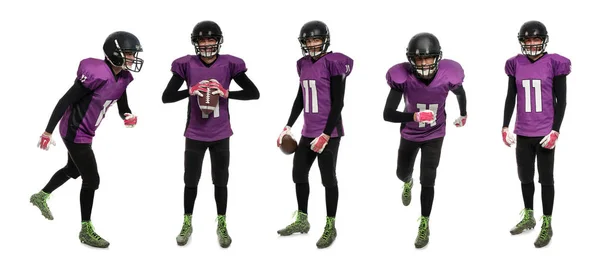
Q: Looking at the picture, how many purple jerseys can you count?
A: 5